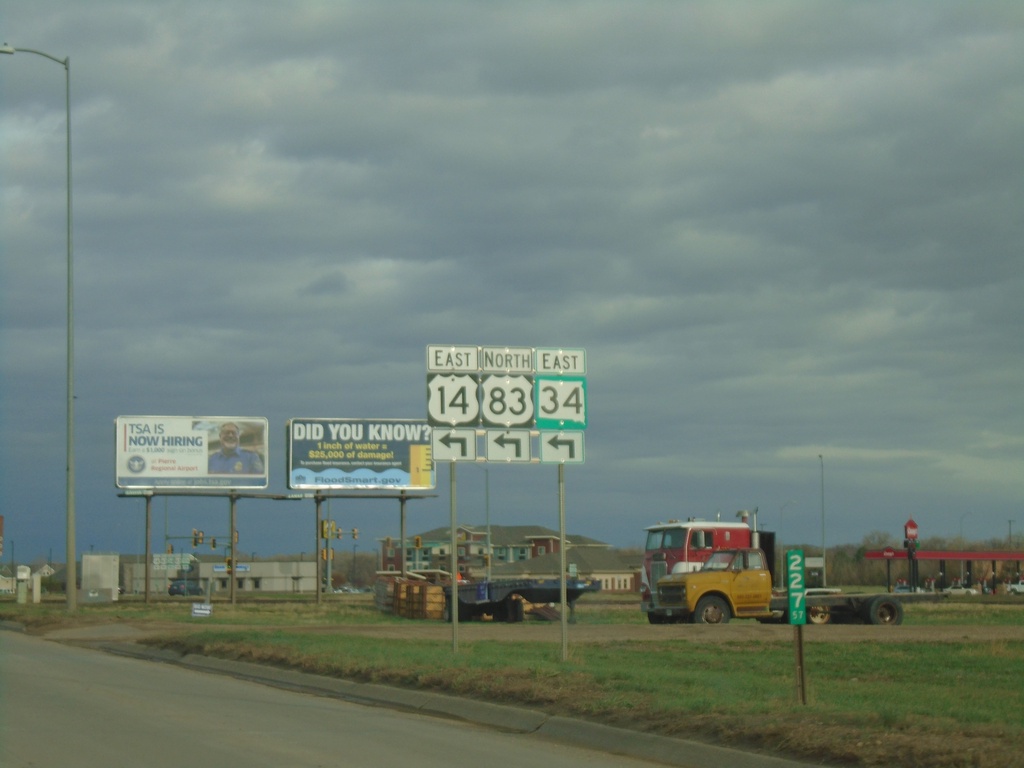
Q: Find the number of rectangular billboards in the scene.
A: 2